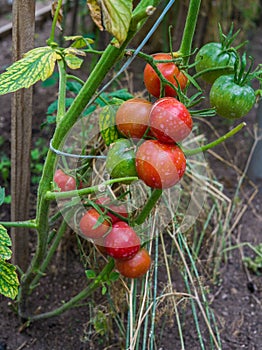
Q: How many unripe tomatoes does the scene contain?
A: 3